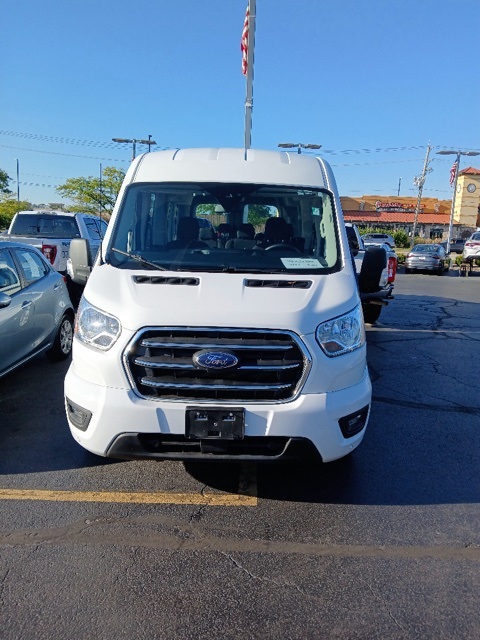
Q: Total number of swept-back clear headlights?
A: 2